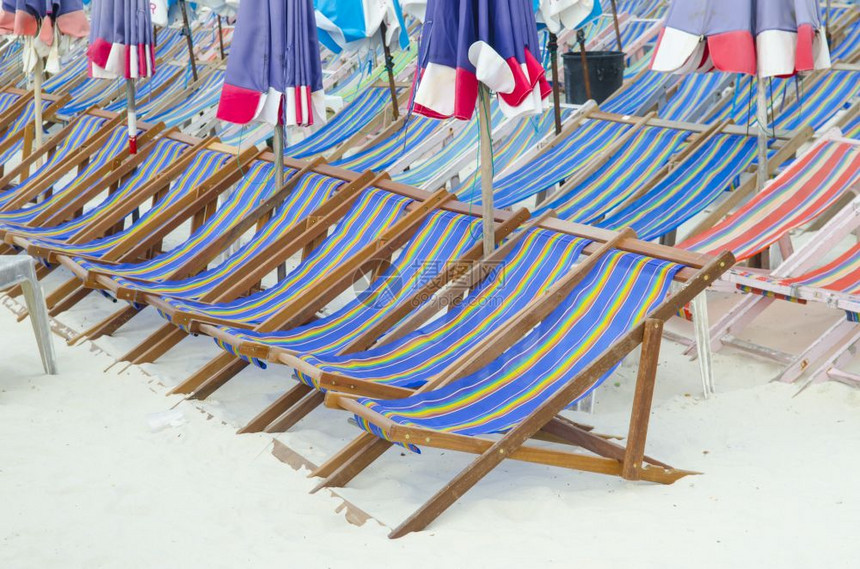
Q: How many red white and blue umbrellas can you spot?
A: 5